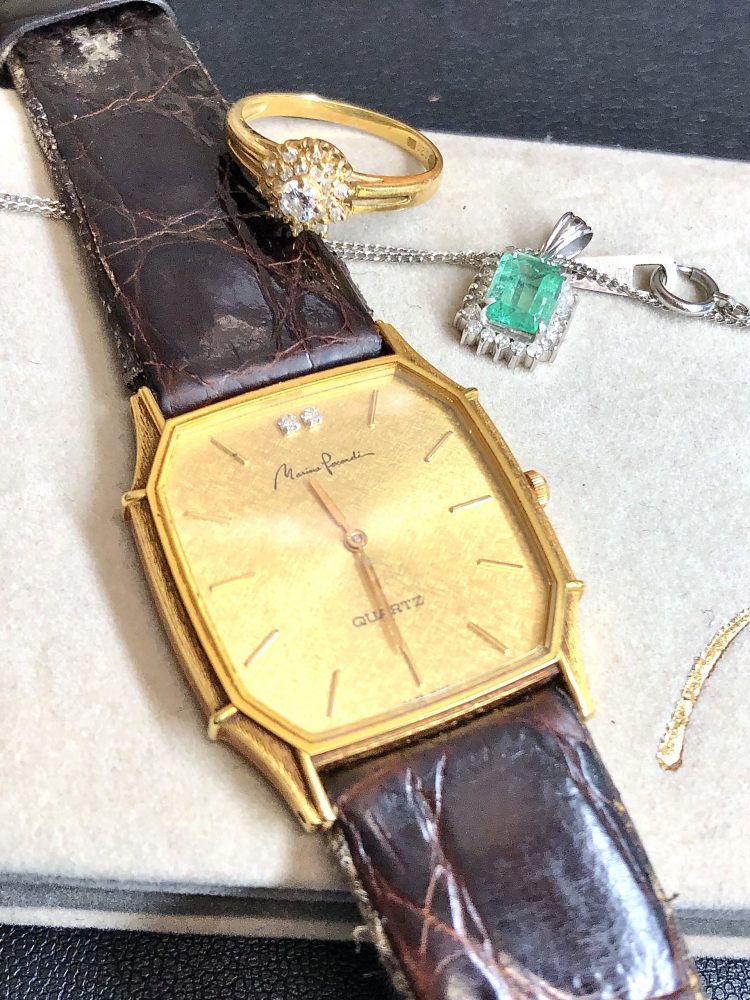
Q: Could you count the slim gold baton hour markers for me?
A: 11